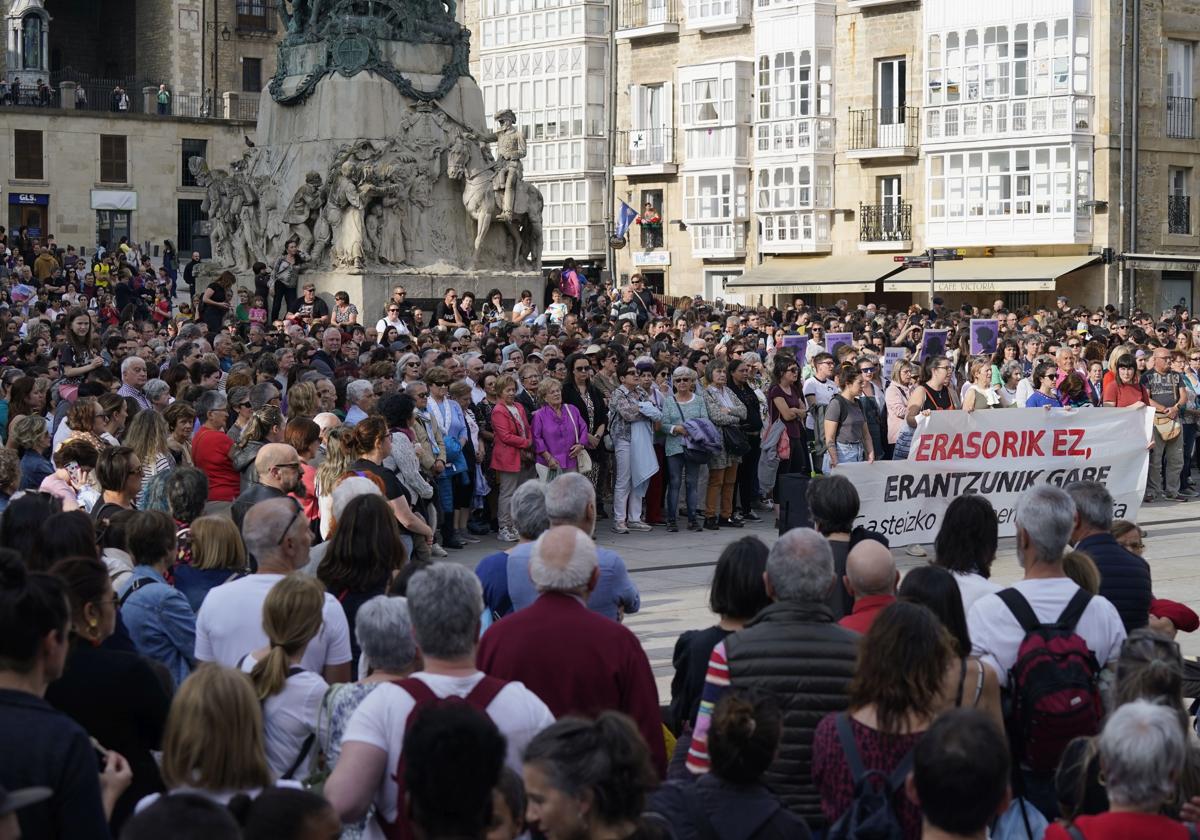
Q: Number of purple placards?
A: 4